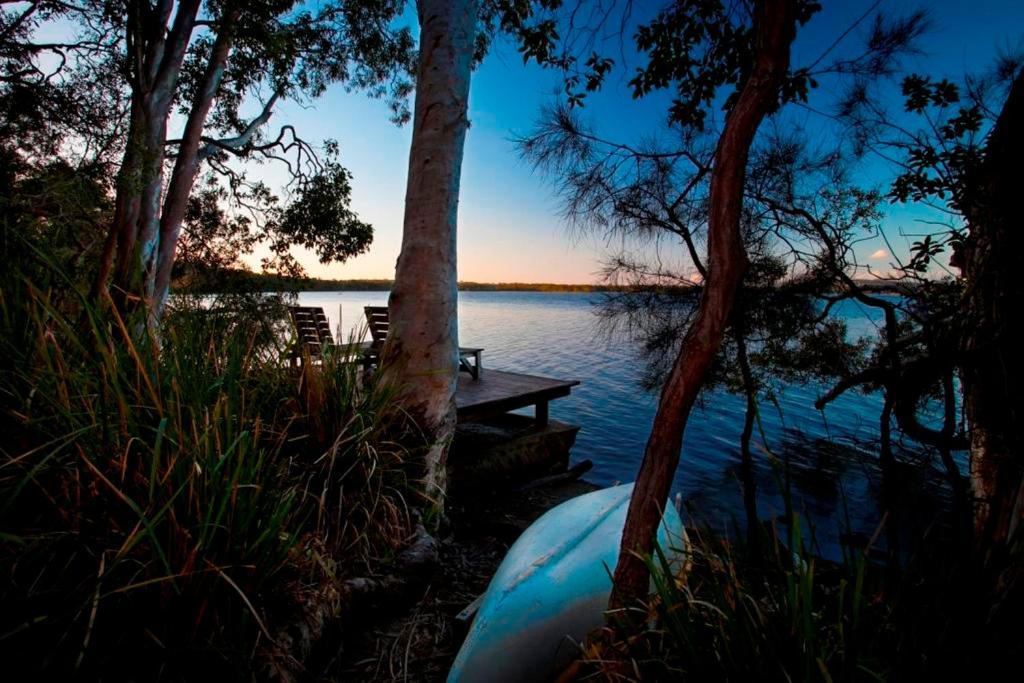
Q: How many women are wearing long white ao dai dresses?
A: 0